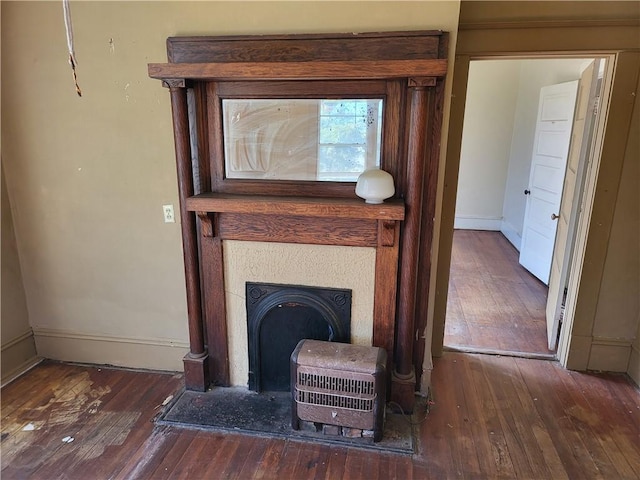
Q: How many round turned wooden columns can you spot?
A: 2